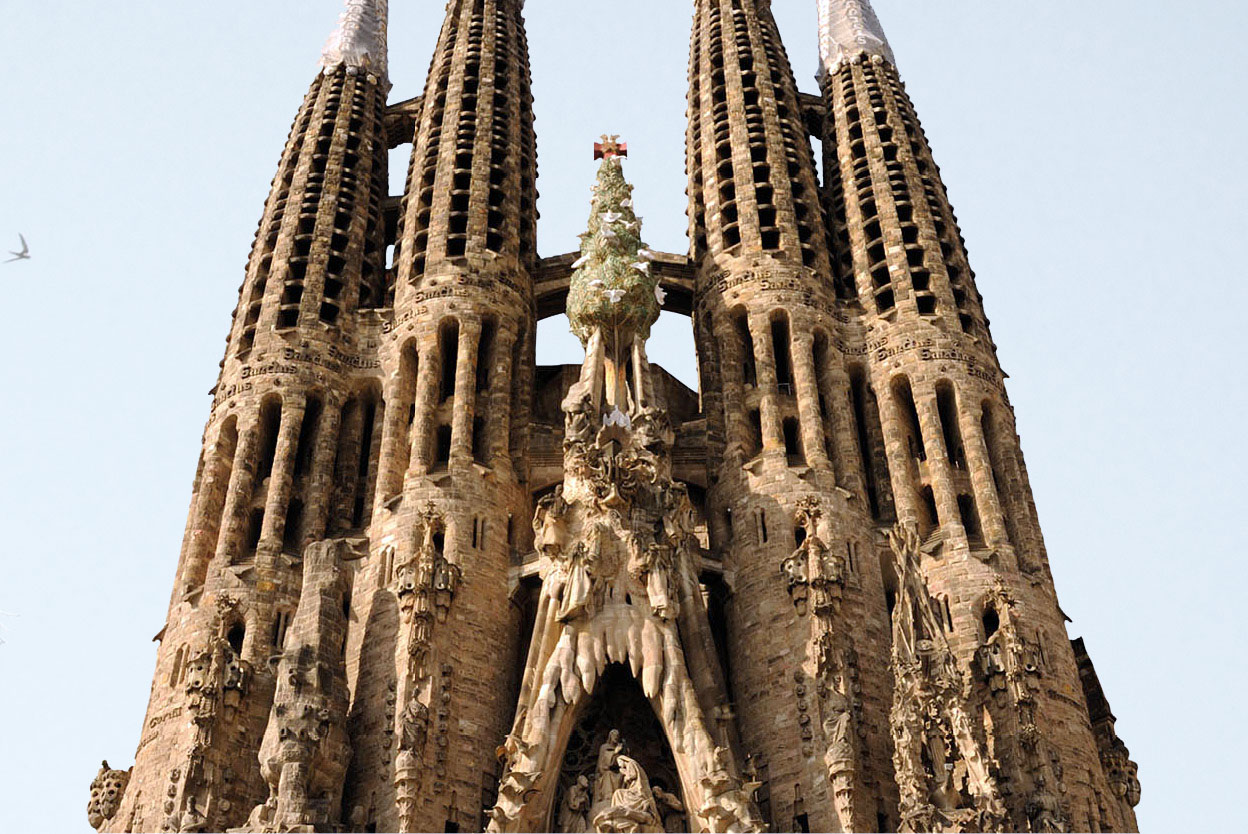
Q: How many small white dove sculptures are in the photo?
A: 11